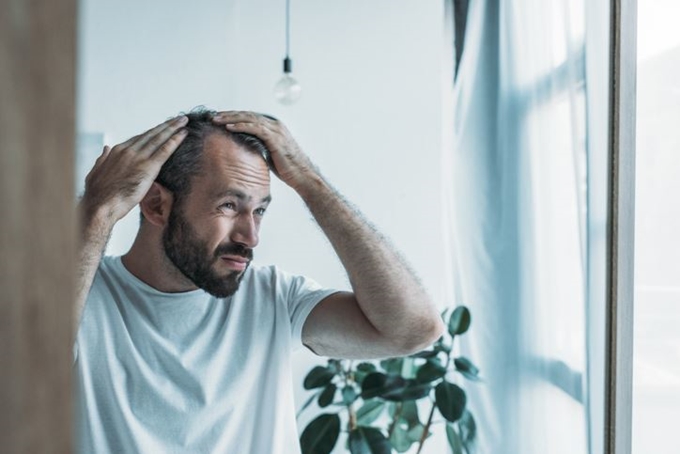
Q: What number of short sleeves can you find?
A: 1